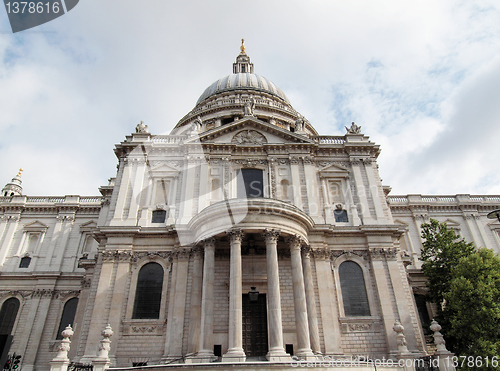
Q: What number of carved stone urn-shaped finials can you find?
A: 4